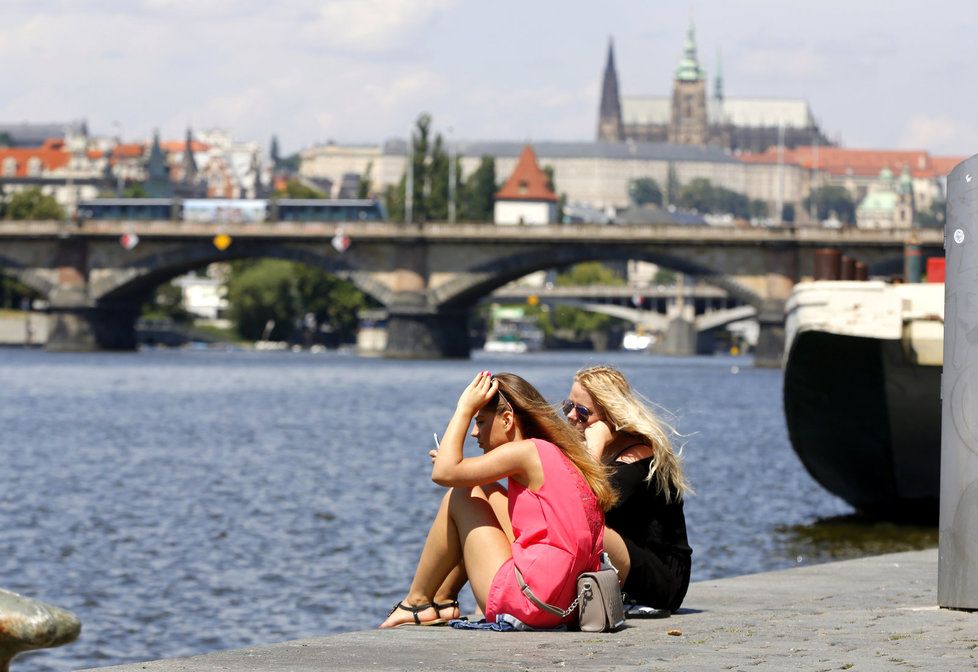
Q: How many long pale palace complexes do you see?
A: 1